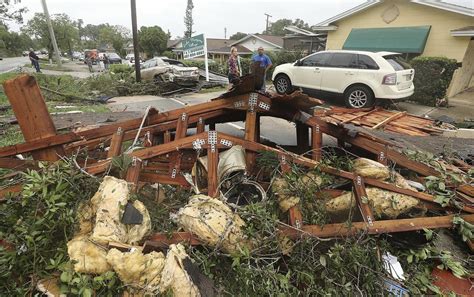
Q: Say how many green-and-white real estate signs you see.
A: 1